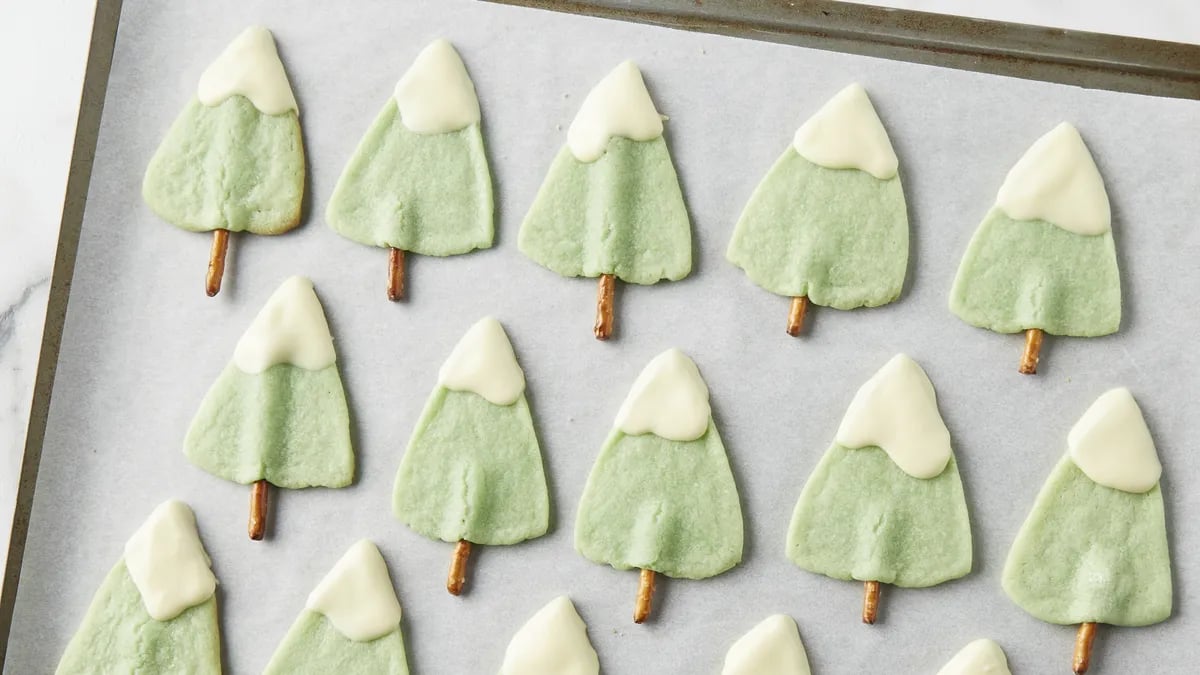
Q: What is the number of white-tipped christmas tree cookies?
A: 15